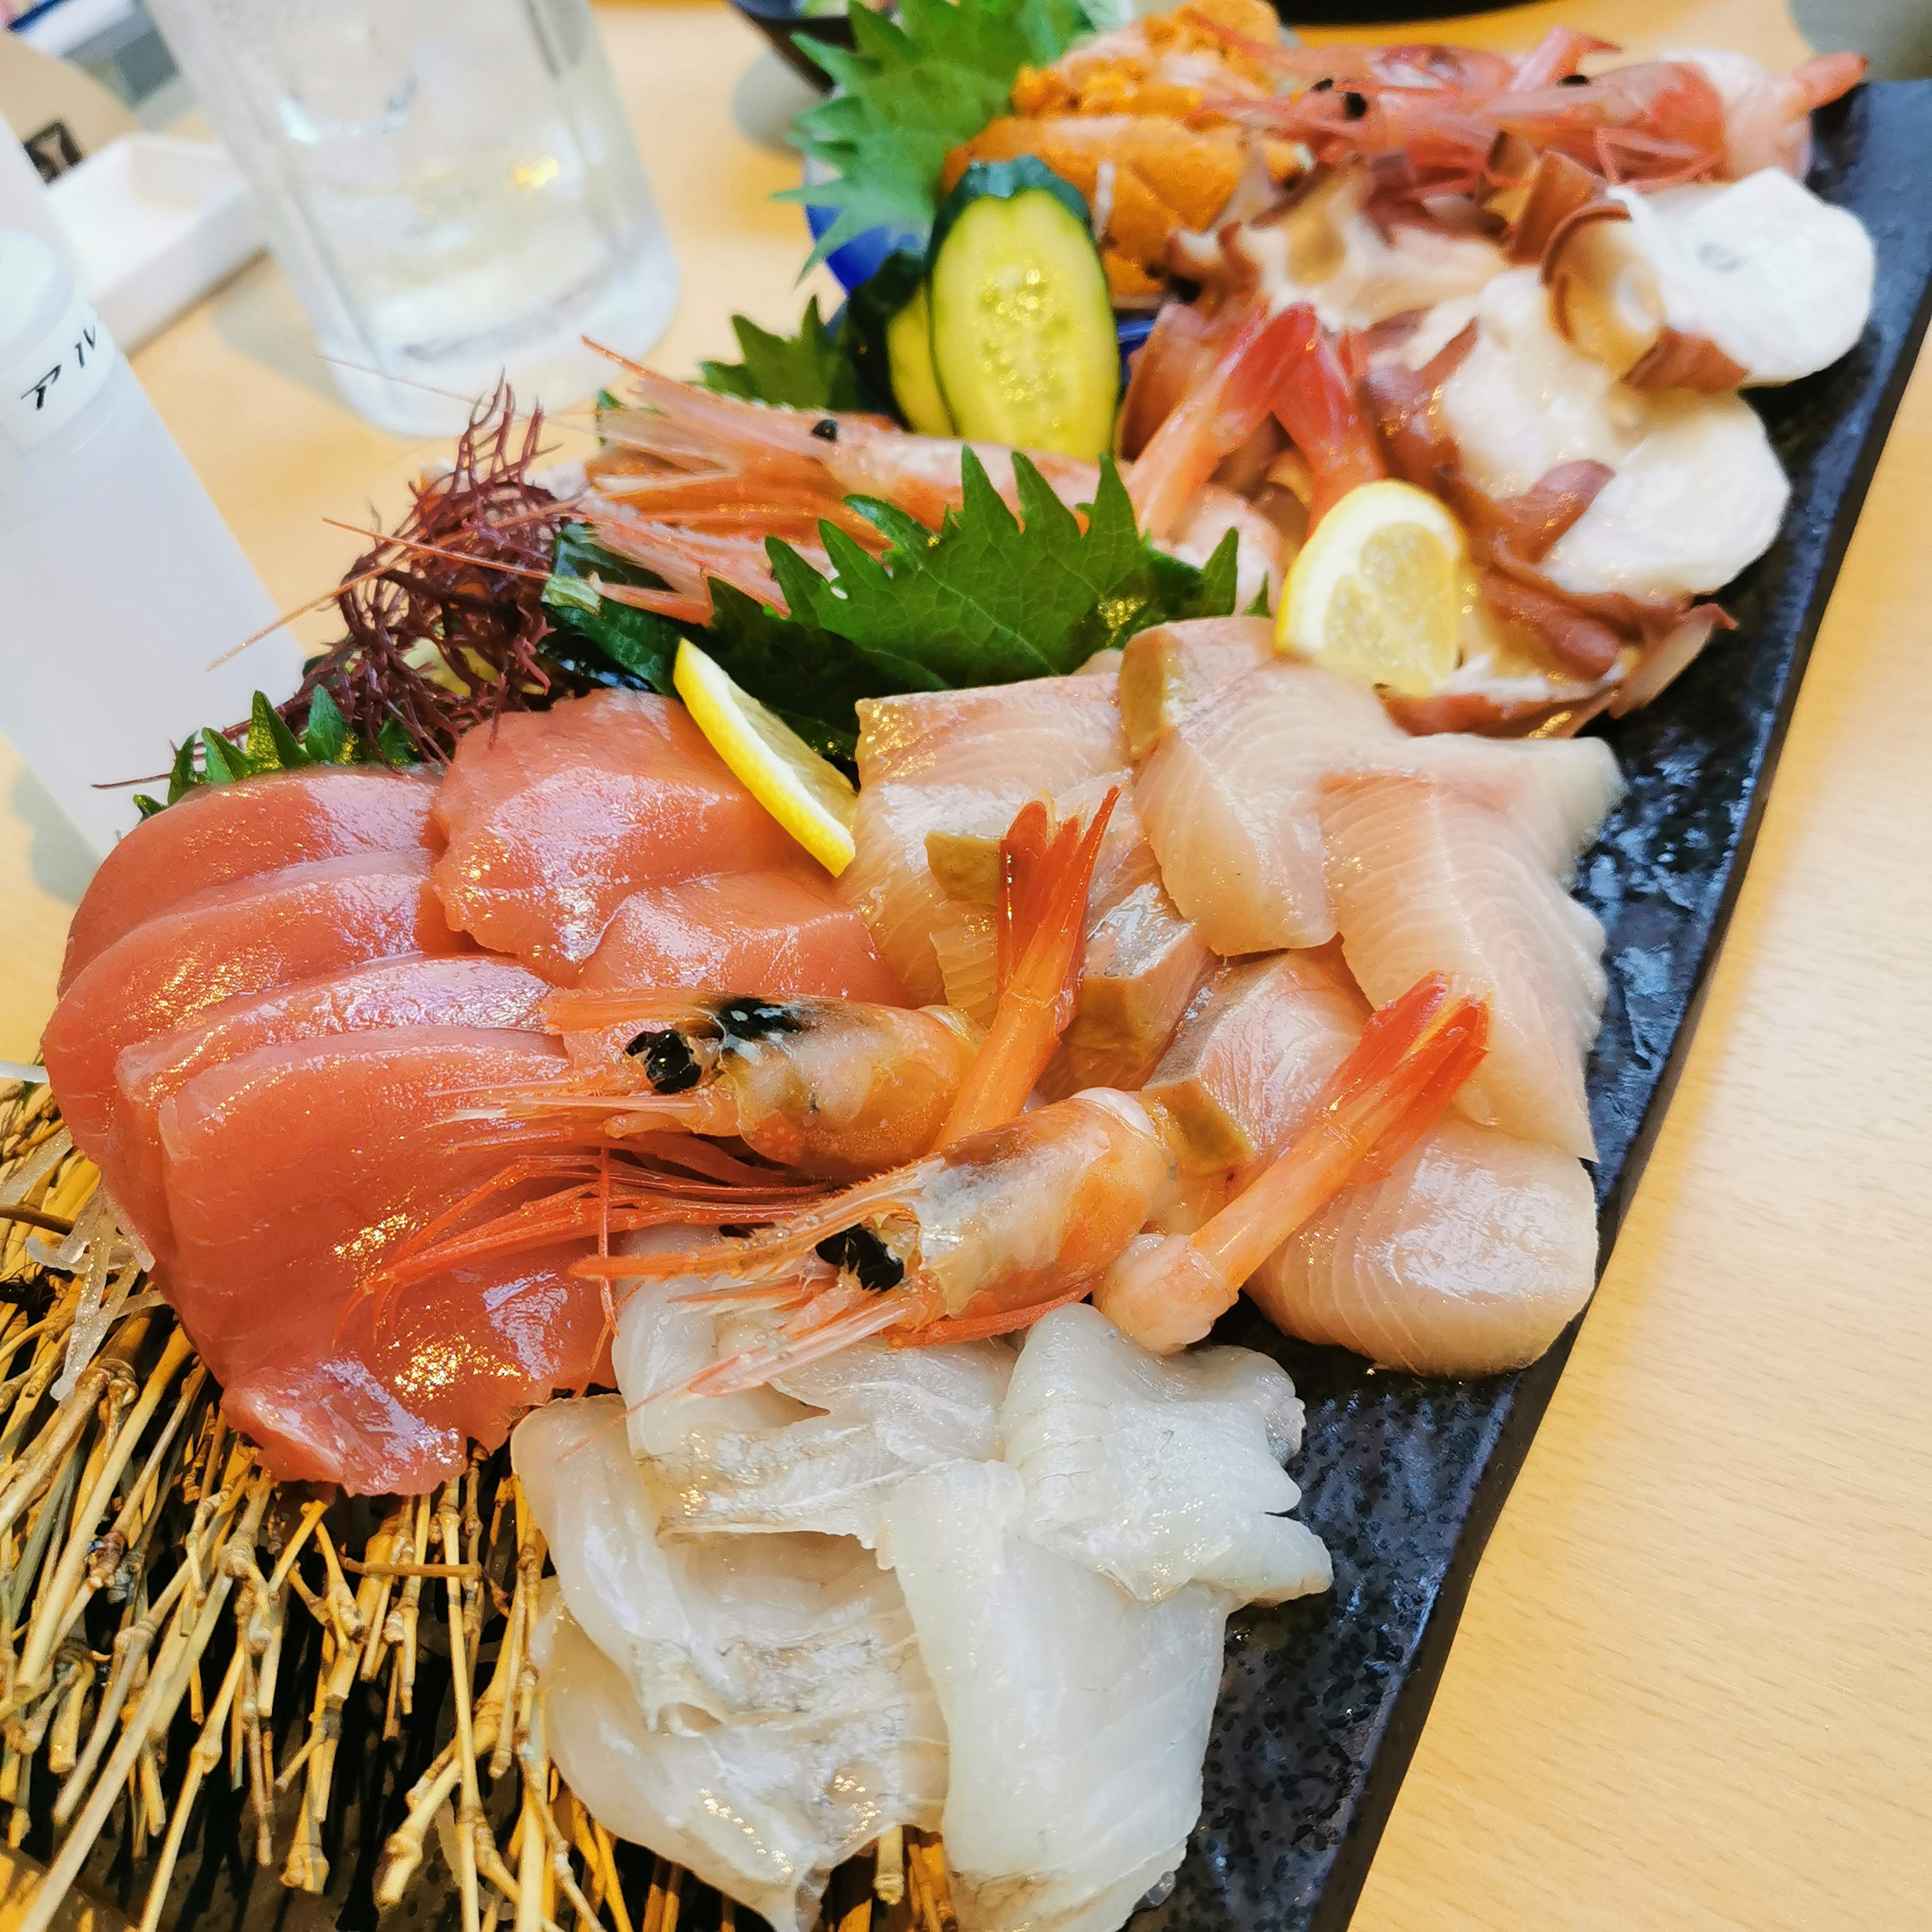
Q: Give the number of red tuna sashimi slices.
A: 6